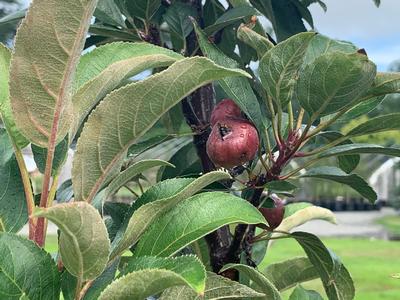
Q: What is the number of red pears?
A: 3